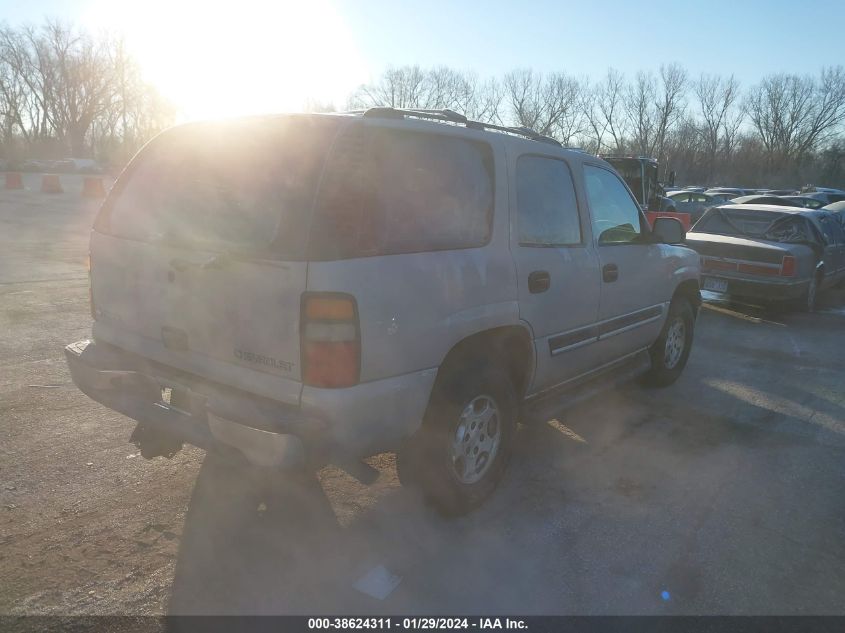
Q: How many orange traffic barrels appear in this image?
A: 3